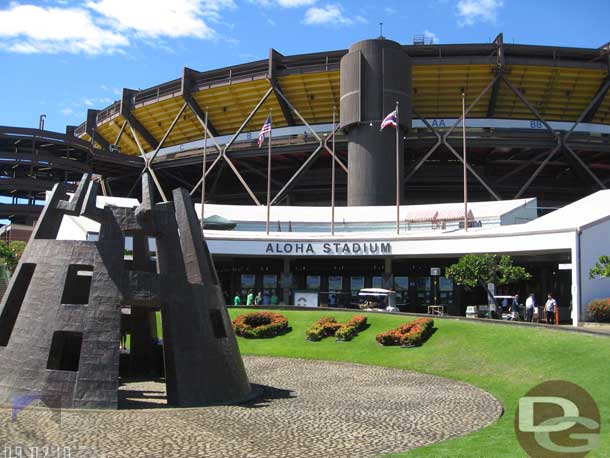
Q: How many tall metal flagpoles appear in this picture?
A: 5